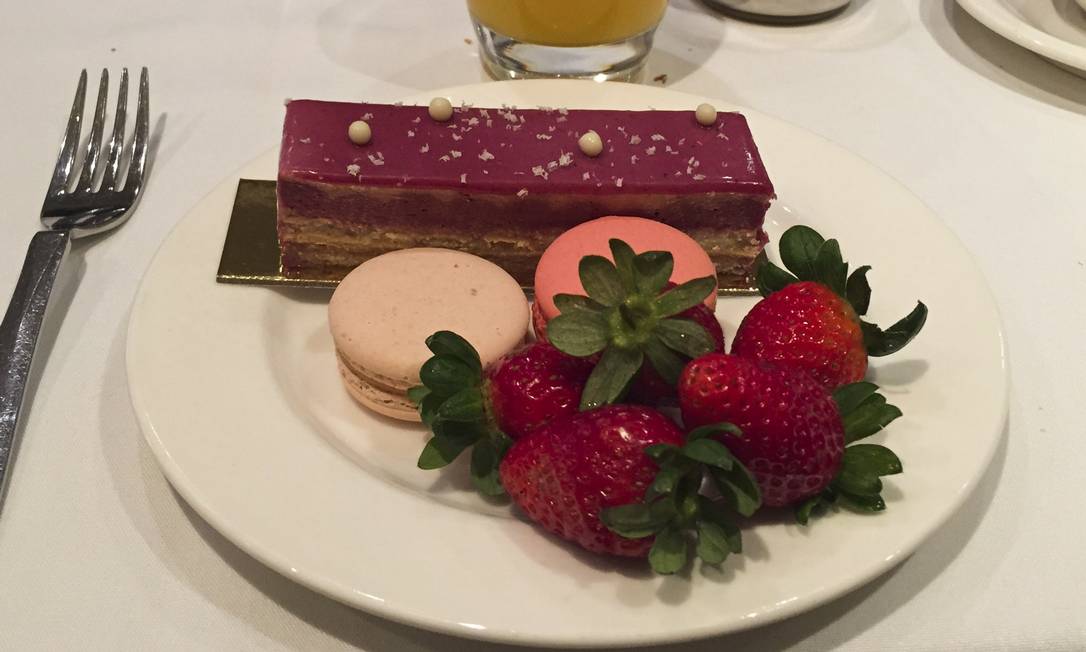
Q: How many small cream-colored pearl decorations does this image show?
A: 4